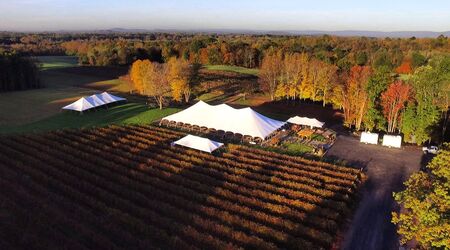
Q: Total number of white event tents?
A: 4